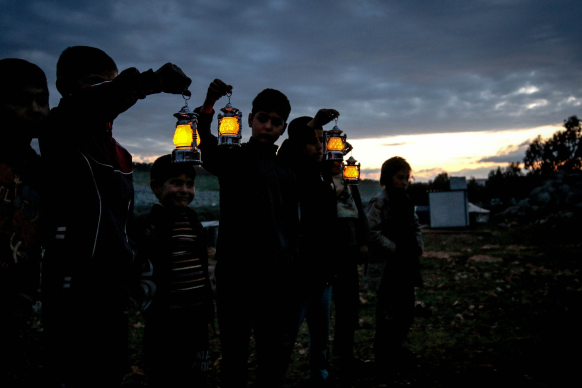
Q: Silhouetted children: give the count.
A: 7